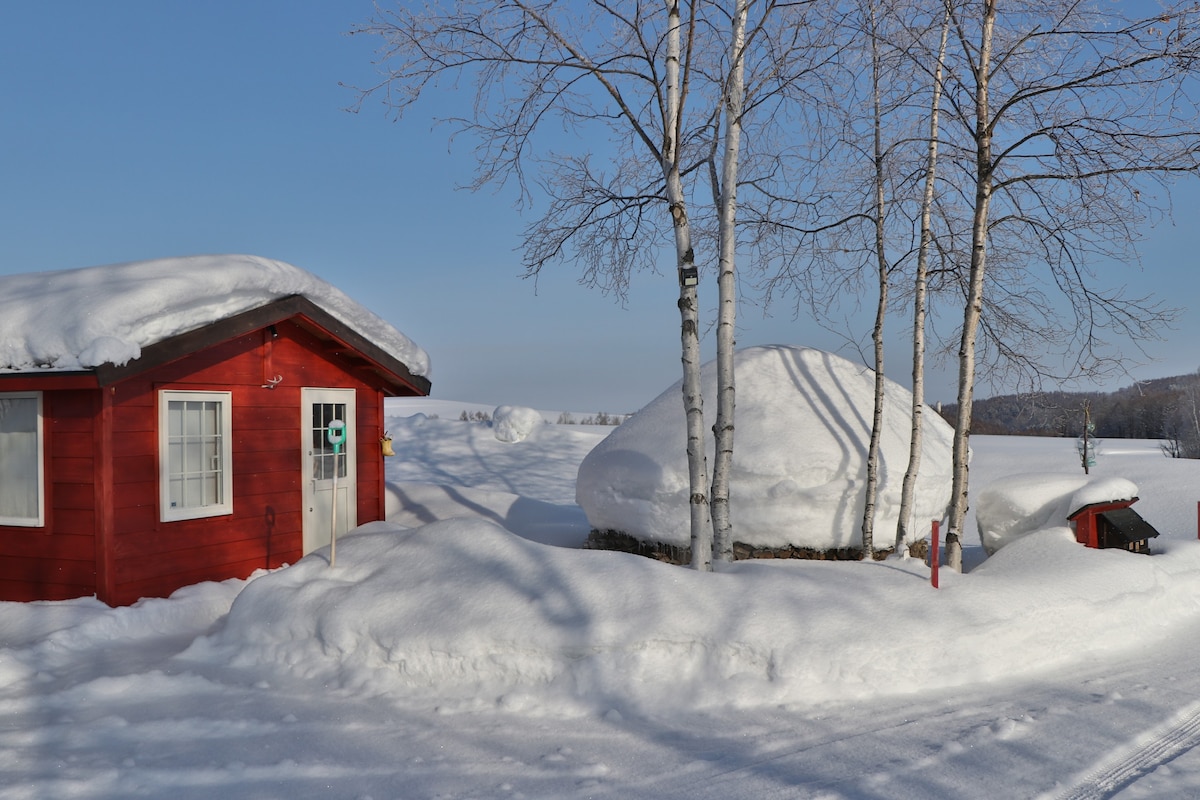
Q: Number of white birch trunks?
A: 5